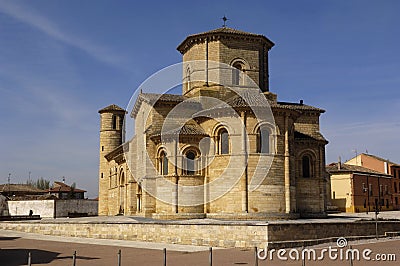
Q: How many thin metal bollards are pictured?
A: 8